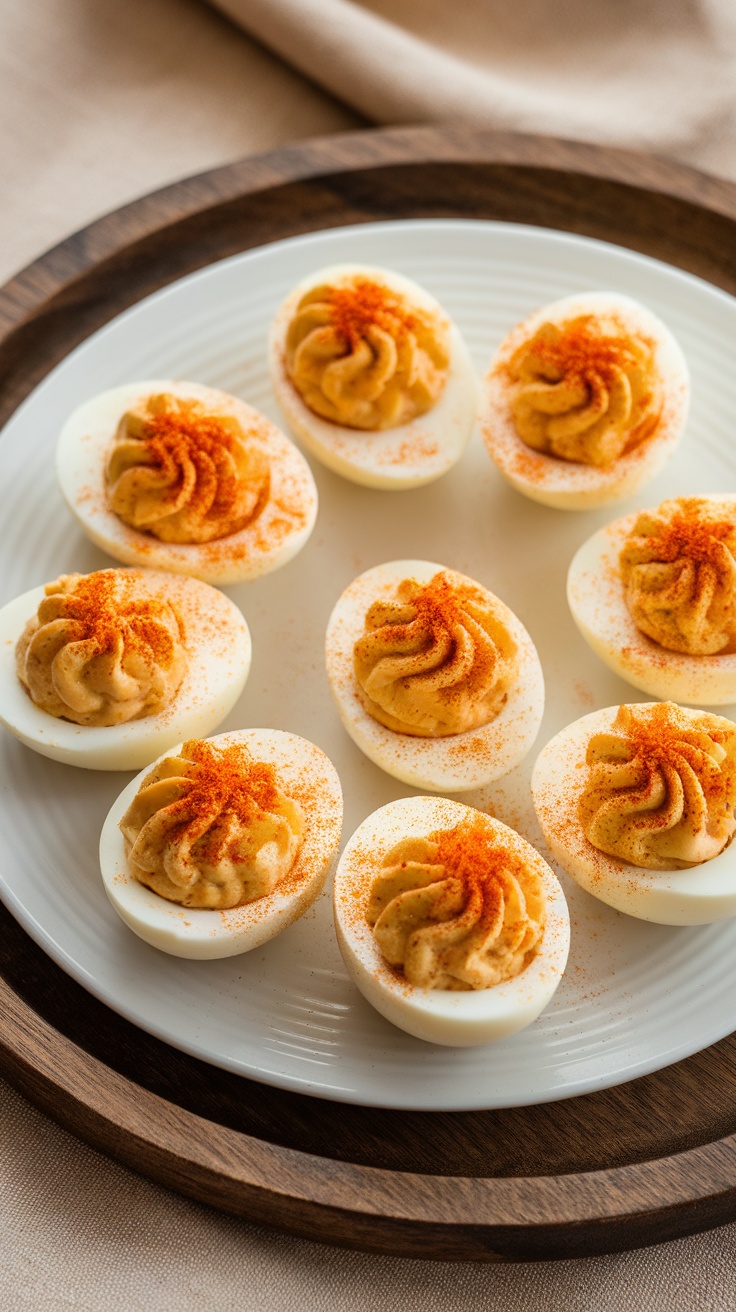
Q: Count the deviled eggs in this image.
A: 9